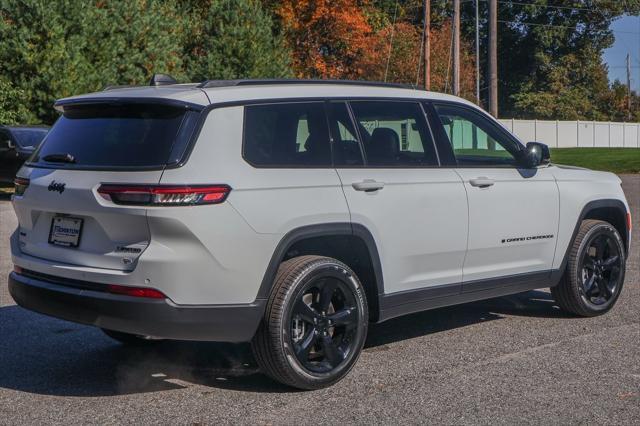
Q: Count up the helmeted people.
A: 0